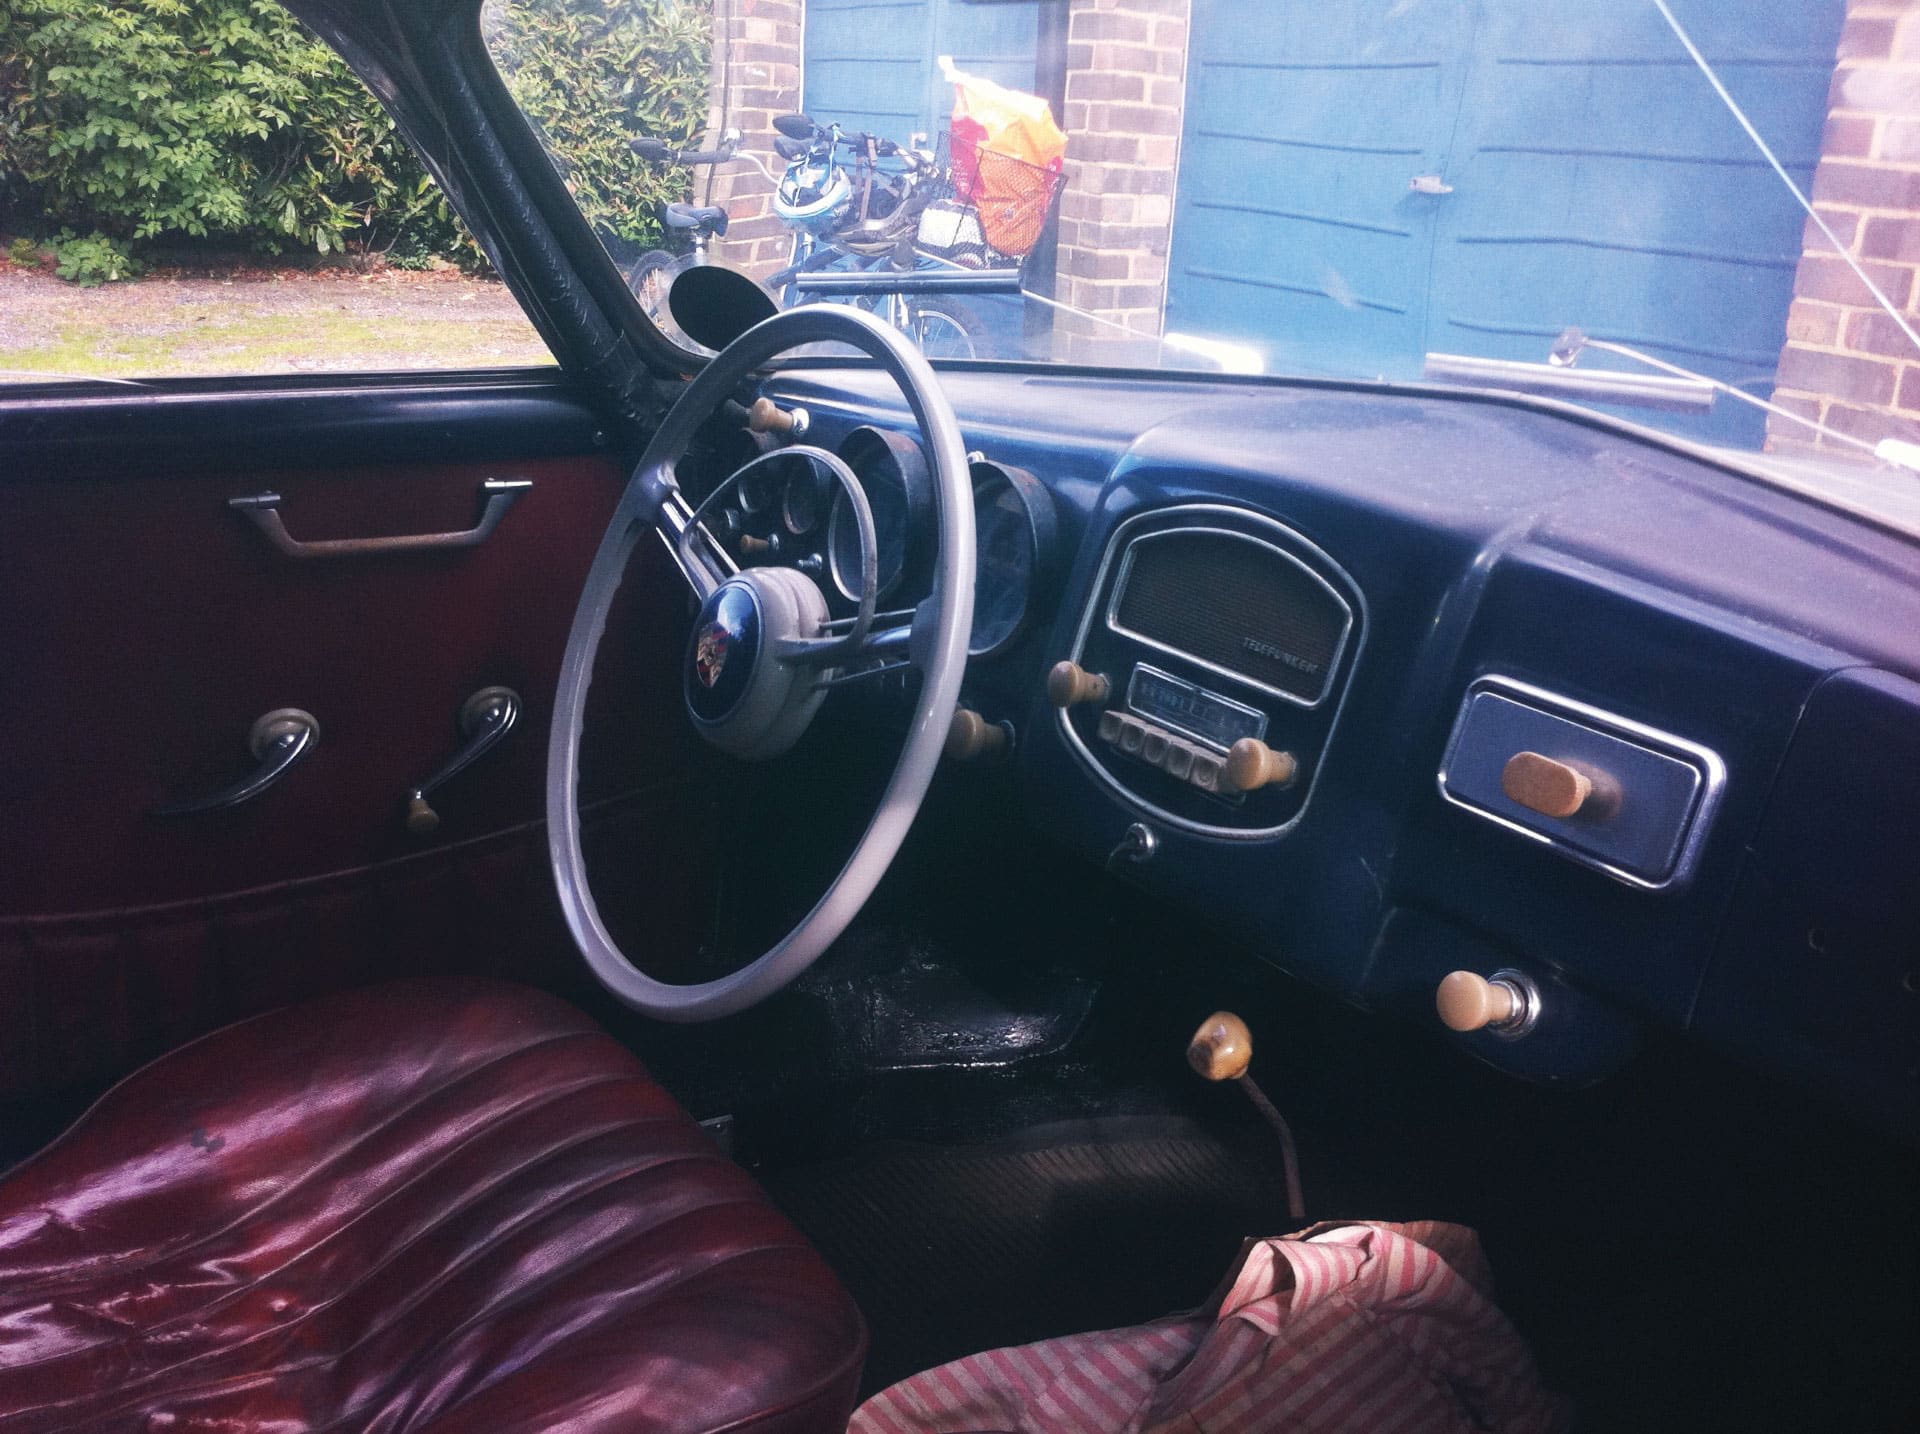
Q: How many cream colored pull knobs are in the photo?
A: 7